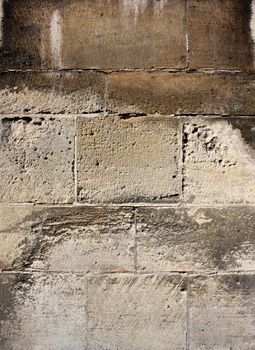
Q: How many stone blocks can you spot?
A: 13